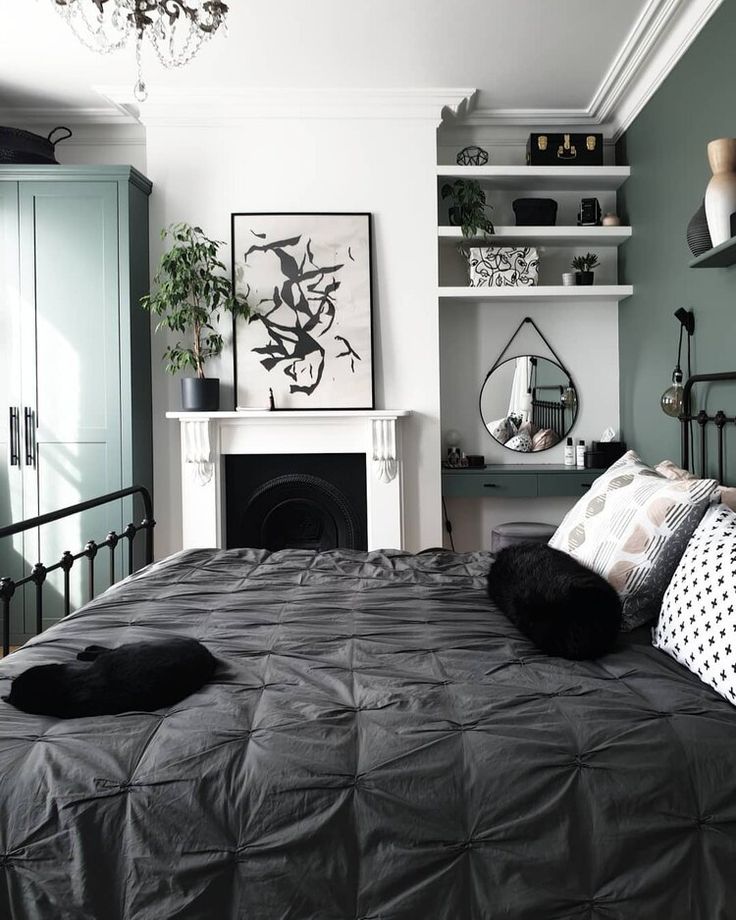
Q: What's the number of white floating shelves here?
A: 3